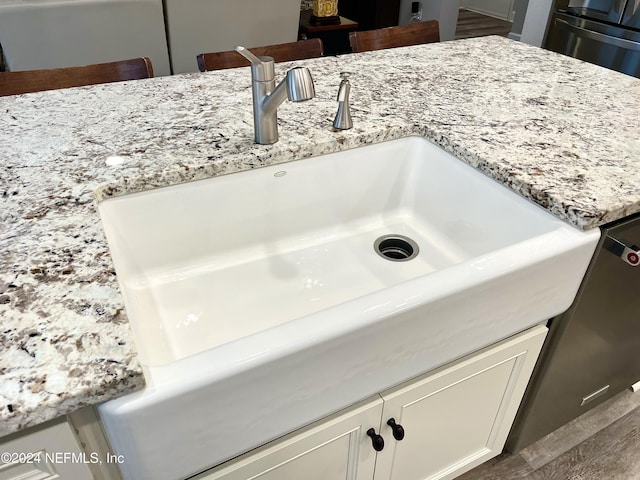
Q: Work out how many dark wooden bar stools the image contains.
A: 3